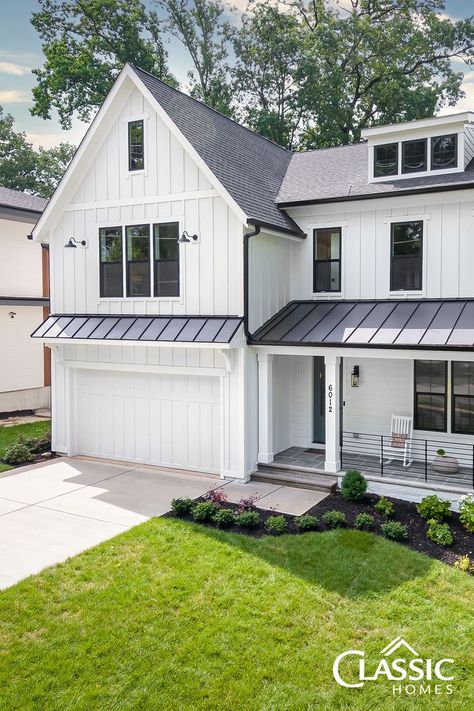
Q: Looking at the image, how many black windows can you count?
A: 11